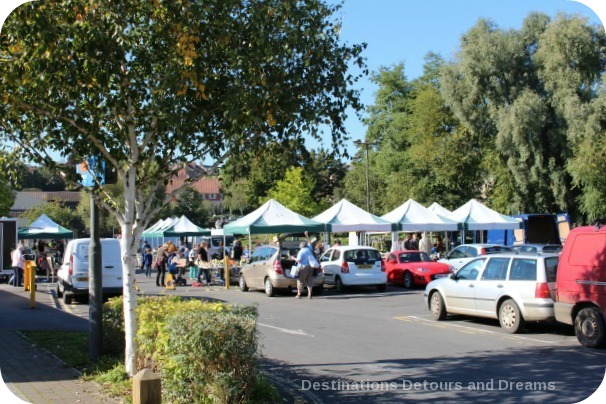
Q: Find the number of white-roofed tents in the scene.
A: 10